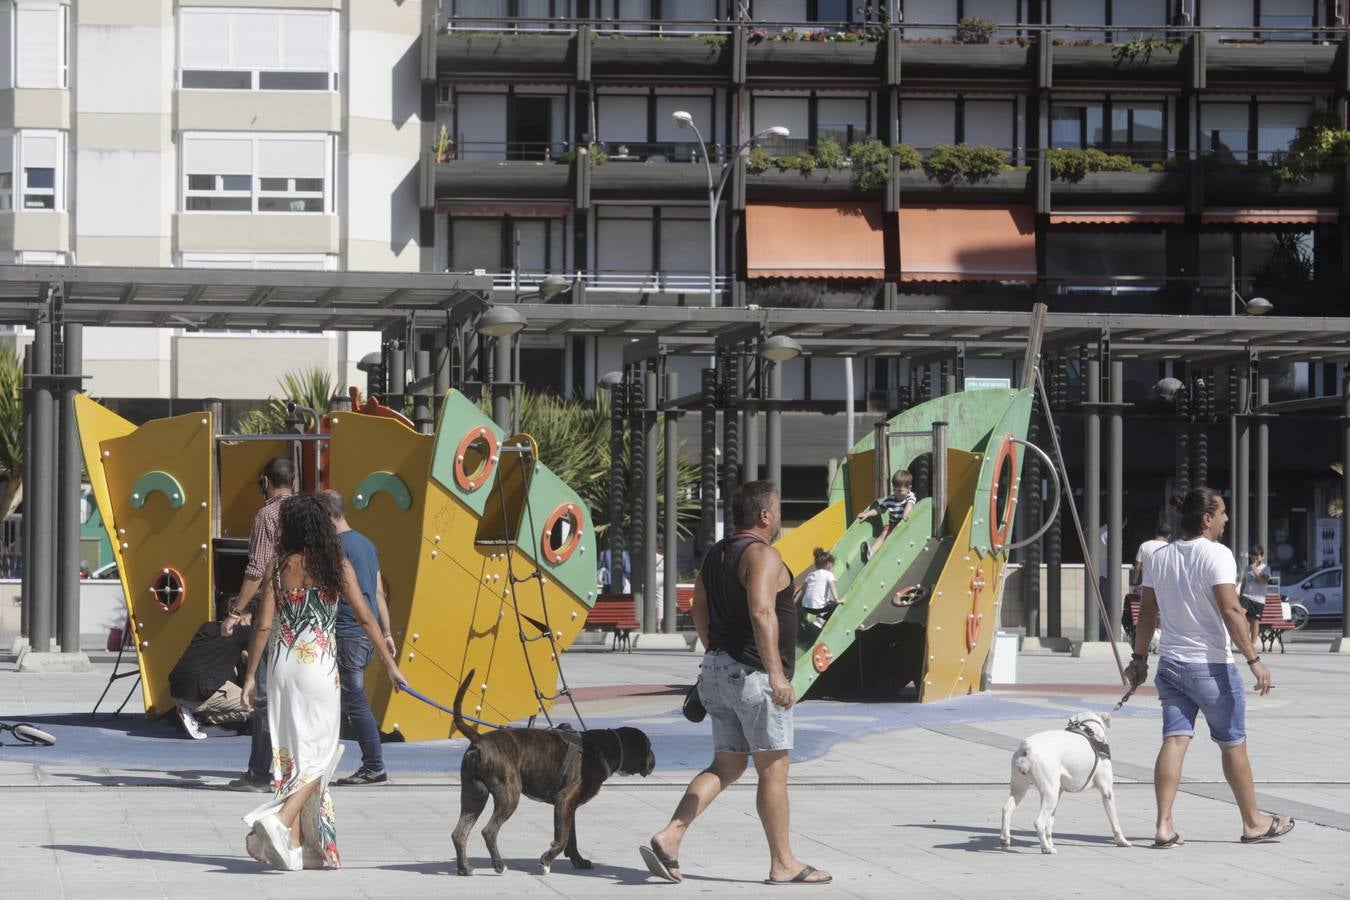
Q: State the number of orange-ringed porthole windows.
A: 5